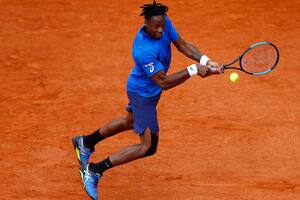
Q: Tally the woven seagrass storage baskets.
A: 0